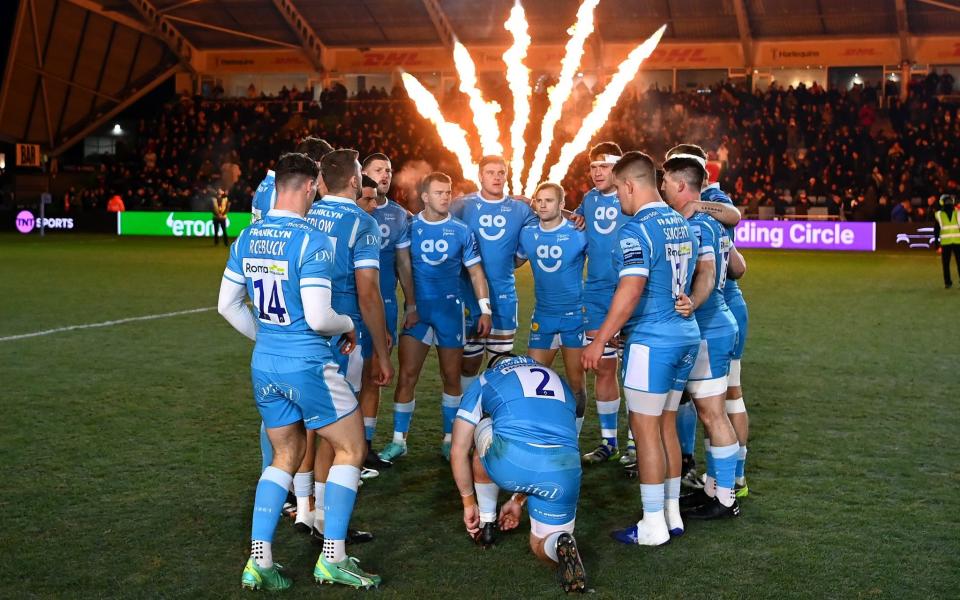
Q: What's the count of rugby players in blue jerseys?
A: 13